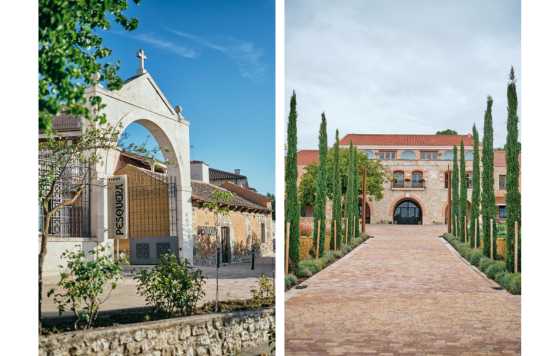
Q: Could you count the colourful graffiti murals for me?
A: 0